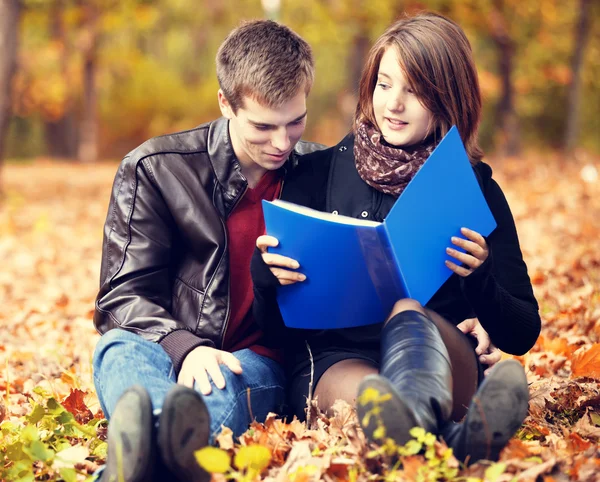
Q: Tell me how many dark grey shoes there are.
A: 4